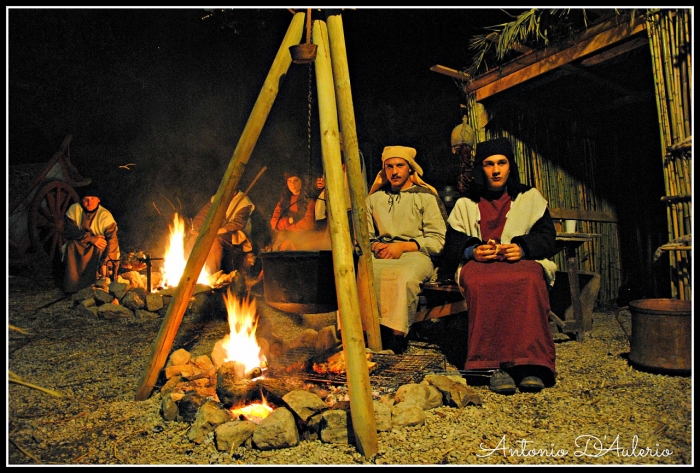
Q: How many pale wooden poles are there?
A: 3